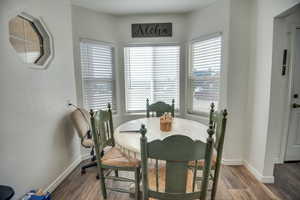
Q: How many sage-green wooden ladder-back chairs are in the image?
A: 4